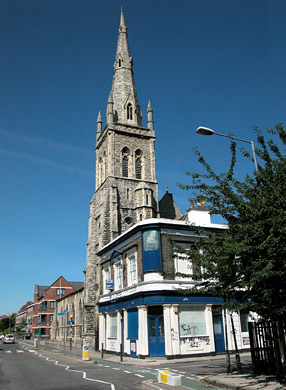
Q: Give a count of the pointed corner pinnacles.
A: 3